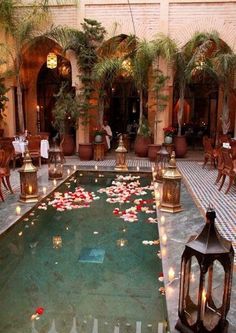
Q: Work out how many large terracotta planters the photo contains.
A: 5